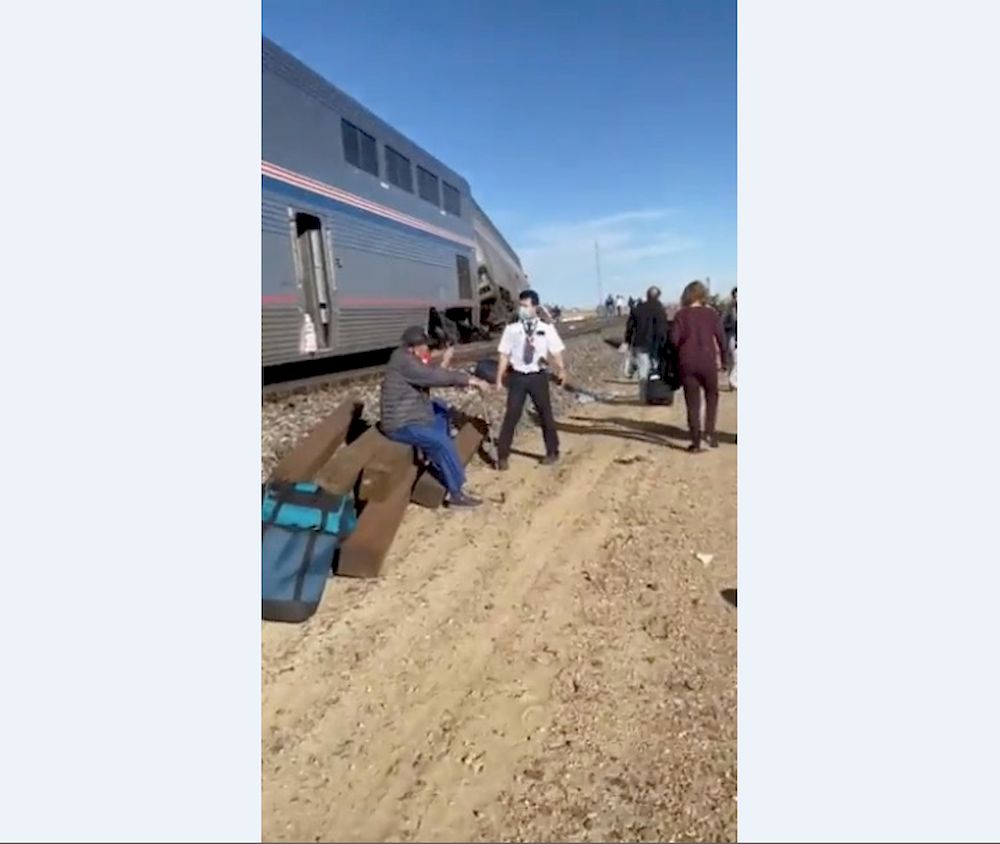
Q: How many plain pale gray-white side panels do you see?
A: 2